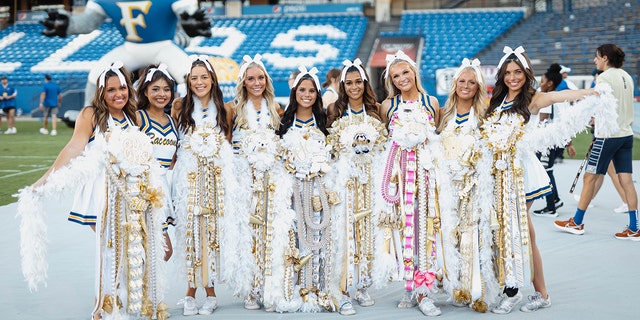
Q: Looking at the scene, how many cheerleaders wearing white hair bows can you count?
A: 9